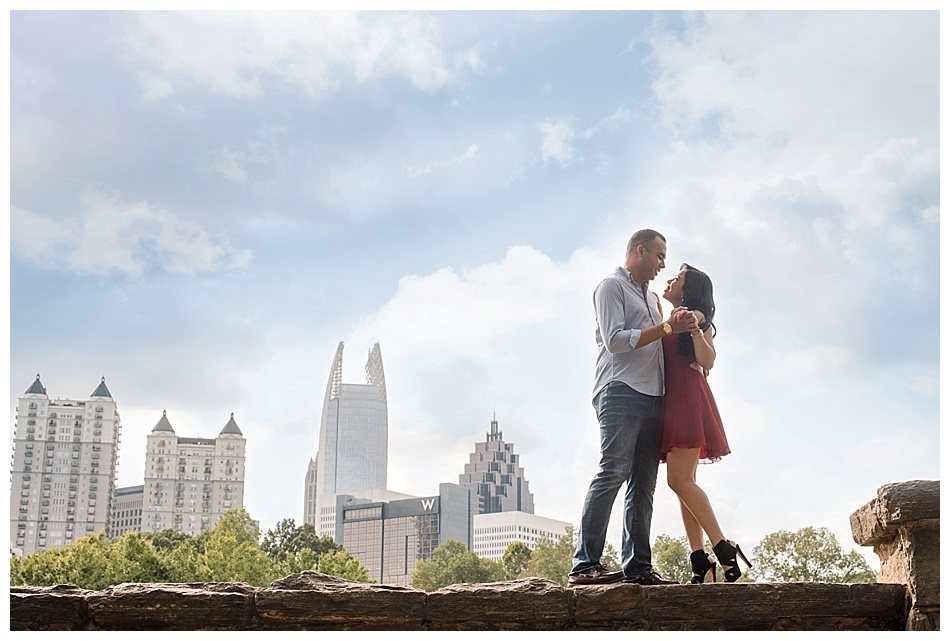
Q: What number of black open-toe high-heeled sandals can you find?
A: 2